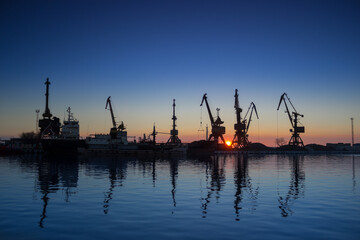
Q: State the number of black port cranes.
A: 7